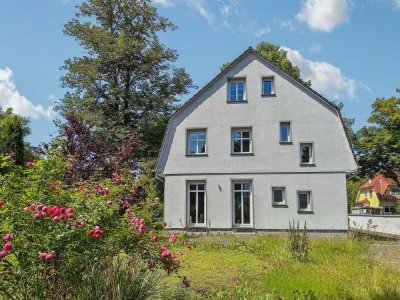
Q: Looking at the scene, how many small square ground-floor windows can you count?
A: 2